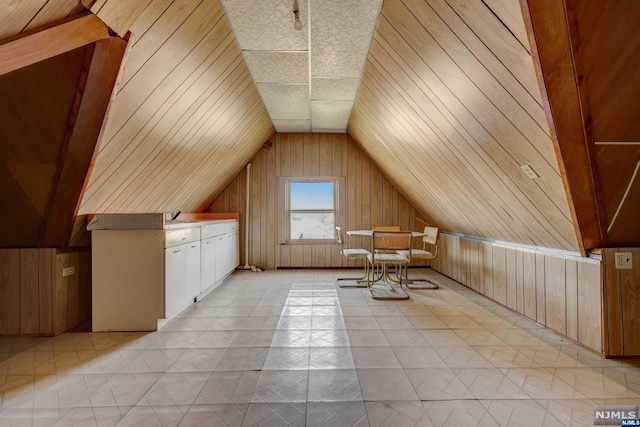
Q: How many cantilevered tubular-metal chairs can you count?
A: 4